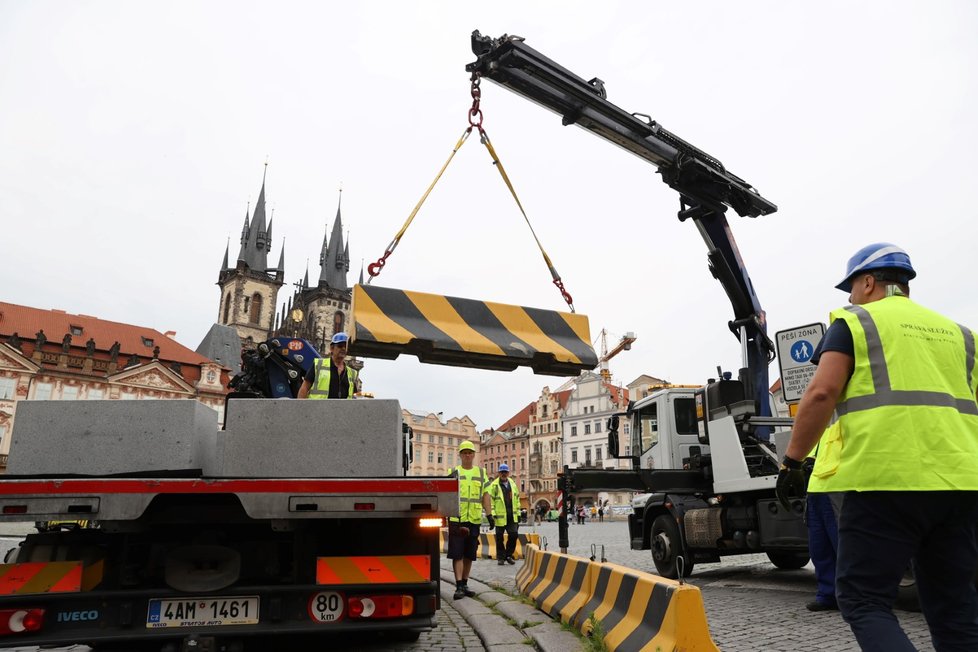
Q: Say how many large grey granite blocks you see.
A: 2